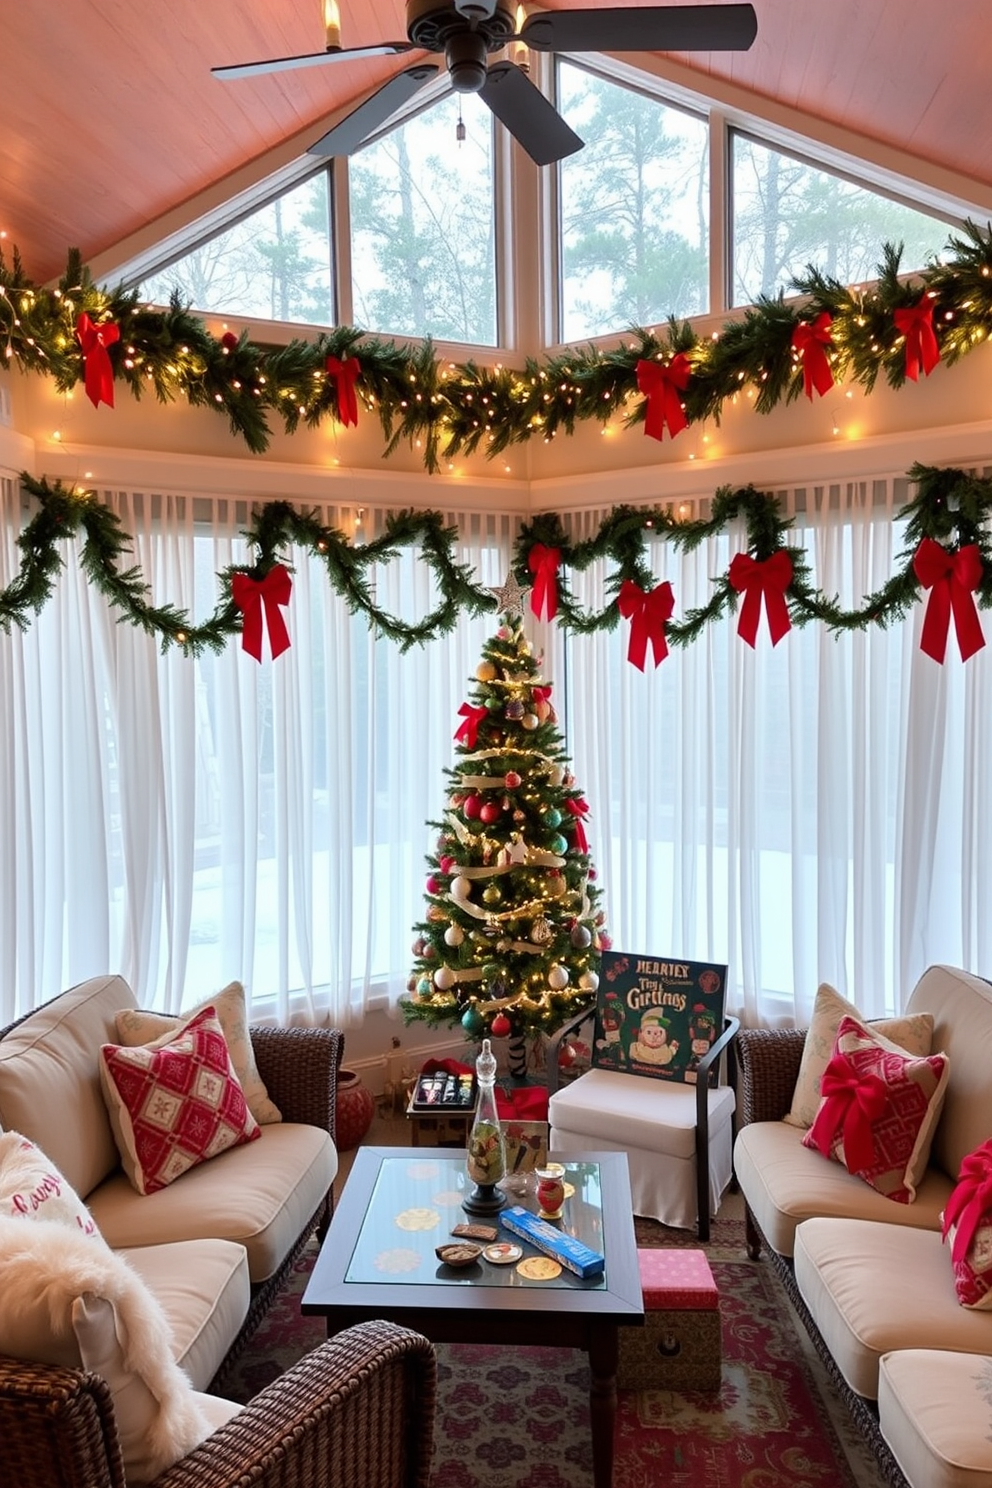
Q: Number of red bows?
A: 15